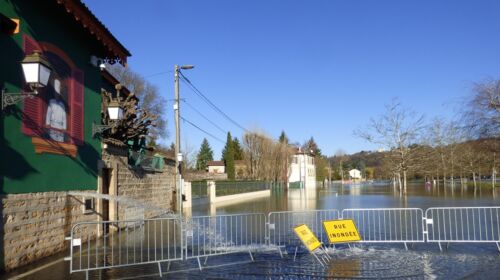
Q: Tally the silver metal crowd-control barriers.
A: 5